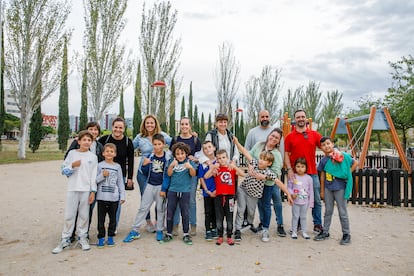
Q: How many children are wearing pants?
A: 9